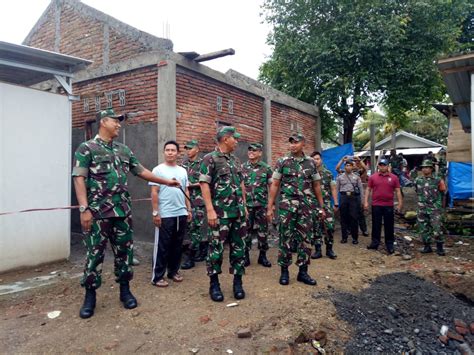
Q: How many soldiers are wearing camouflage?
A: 7